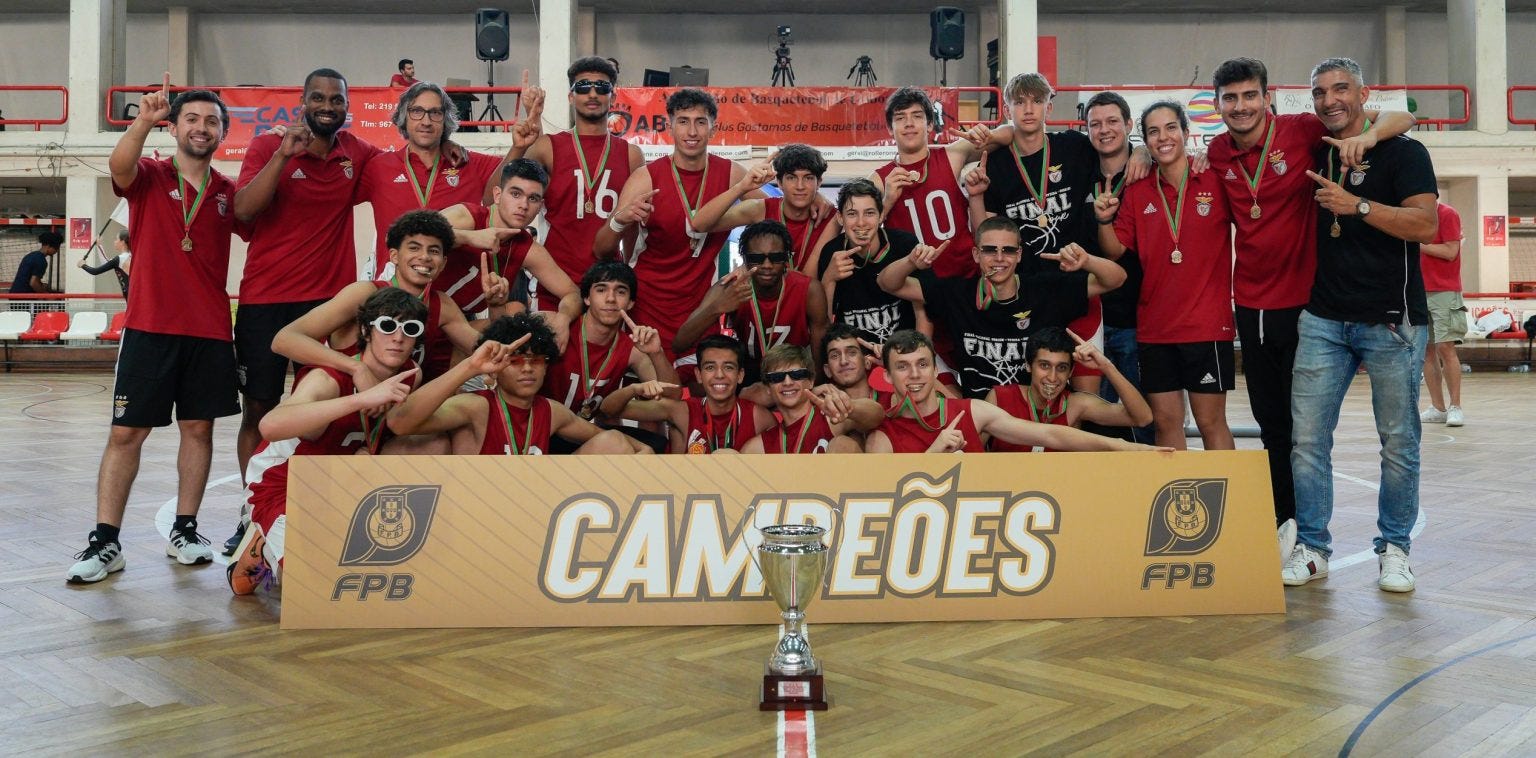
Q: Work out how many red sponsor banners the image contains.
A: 2